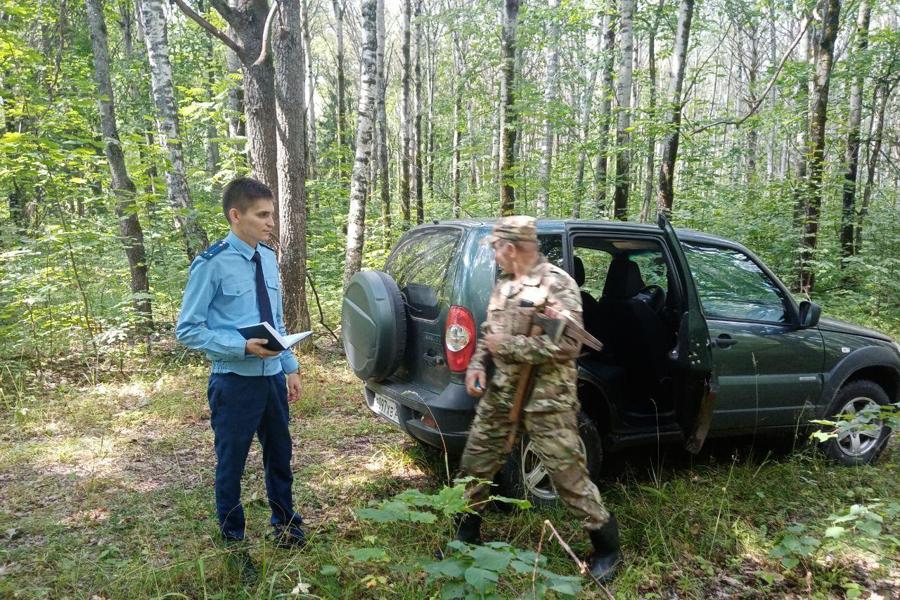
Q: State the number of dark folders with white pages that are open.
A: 1